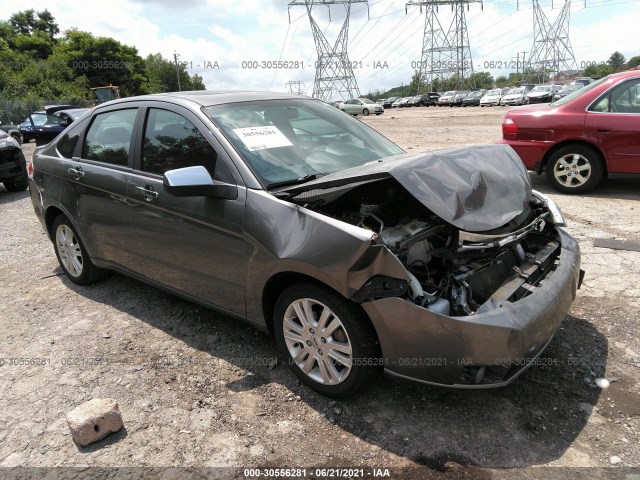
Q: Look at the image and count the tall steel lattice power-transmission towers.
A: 3